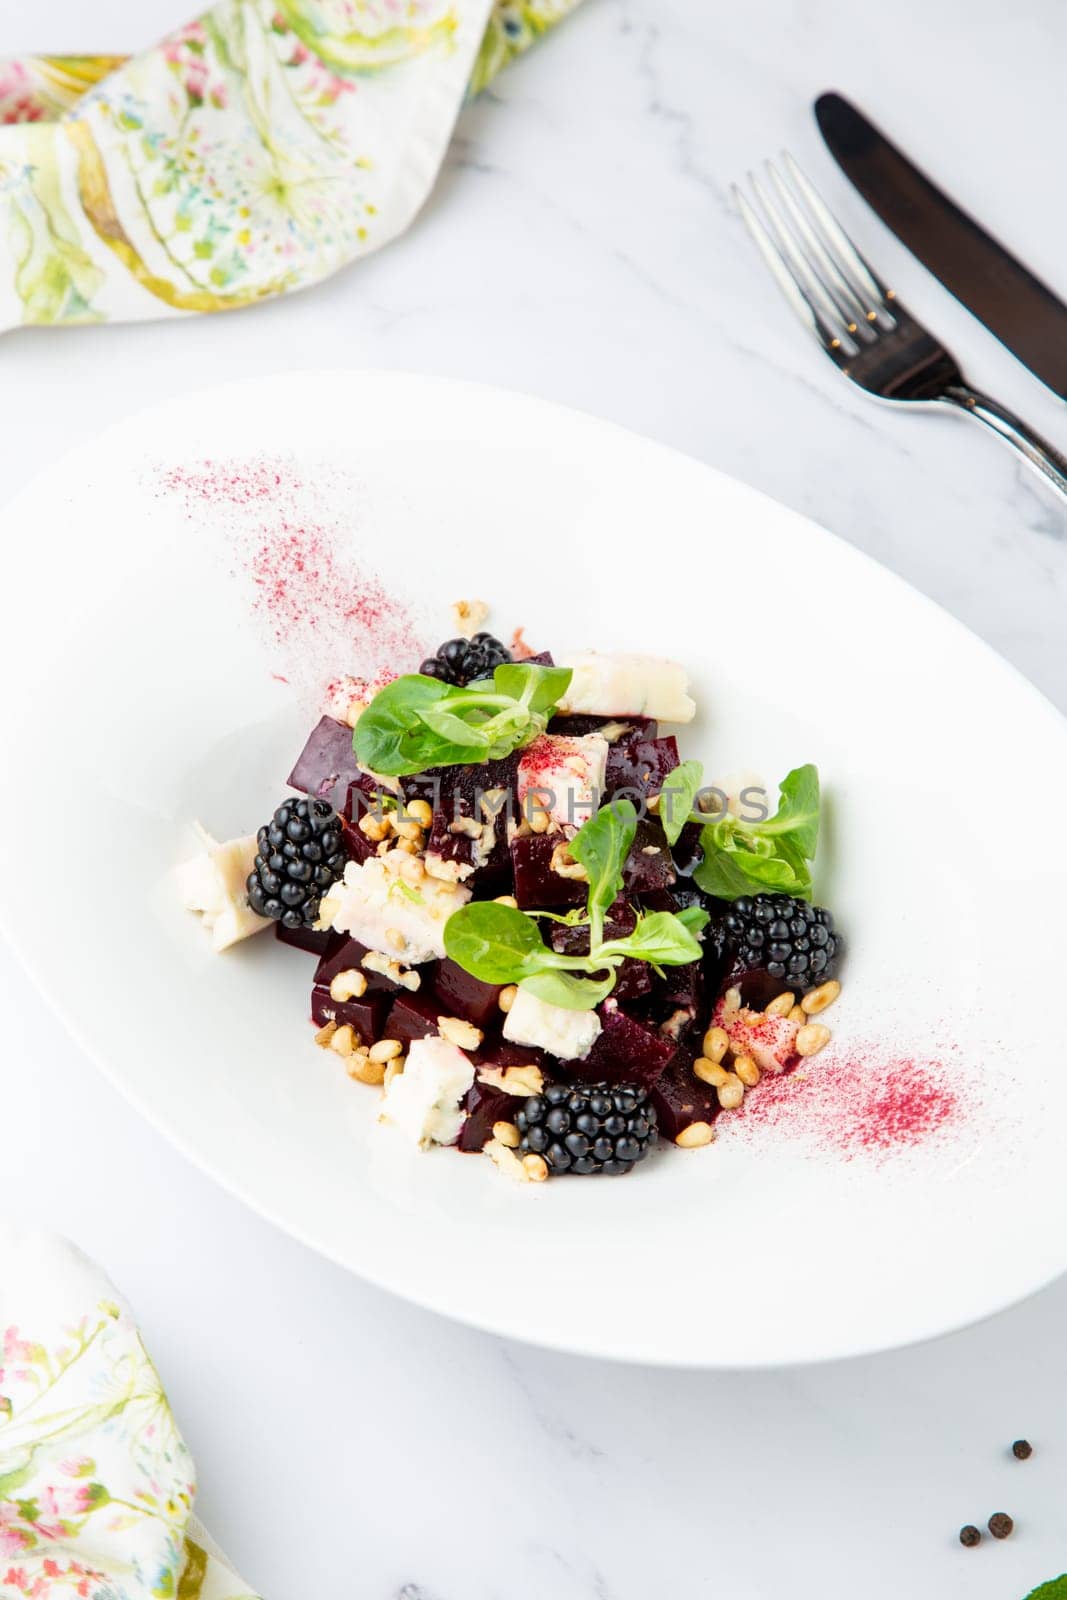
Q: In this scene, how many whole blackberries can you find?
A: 4